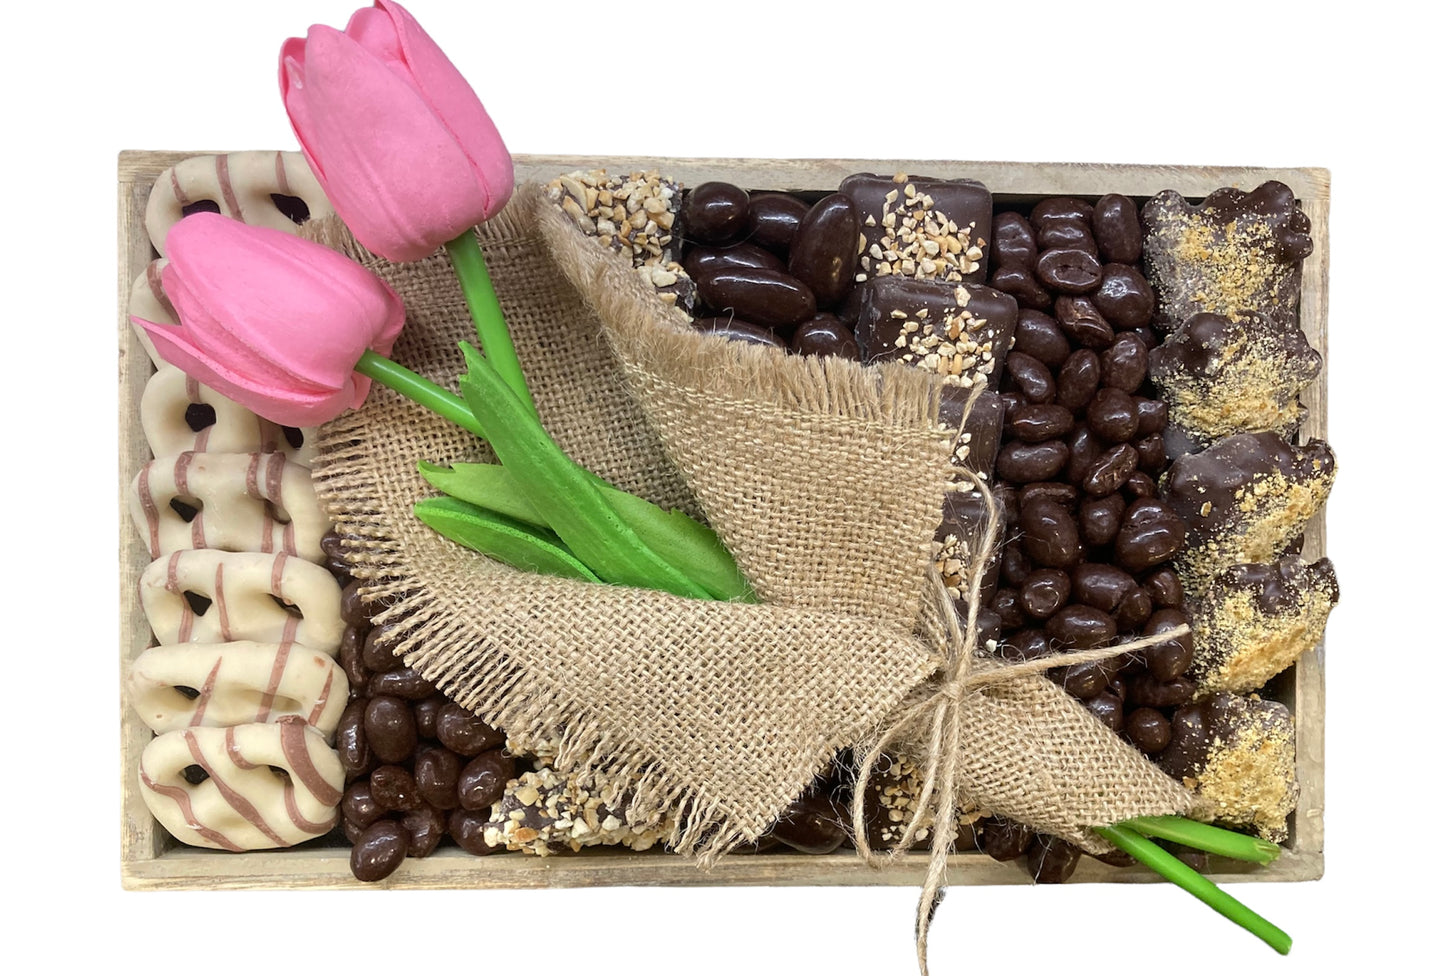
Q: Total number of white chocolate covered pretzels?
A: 7